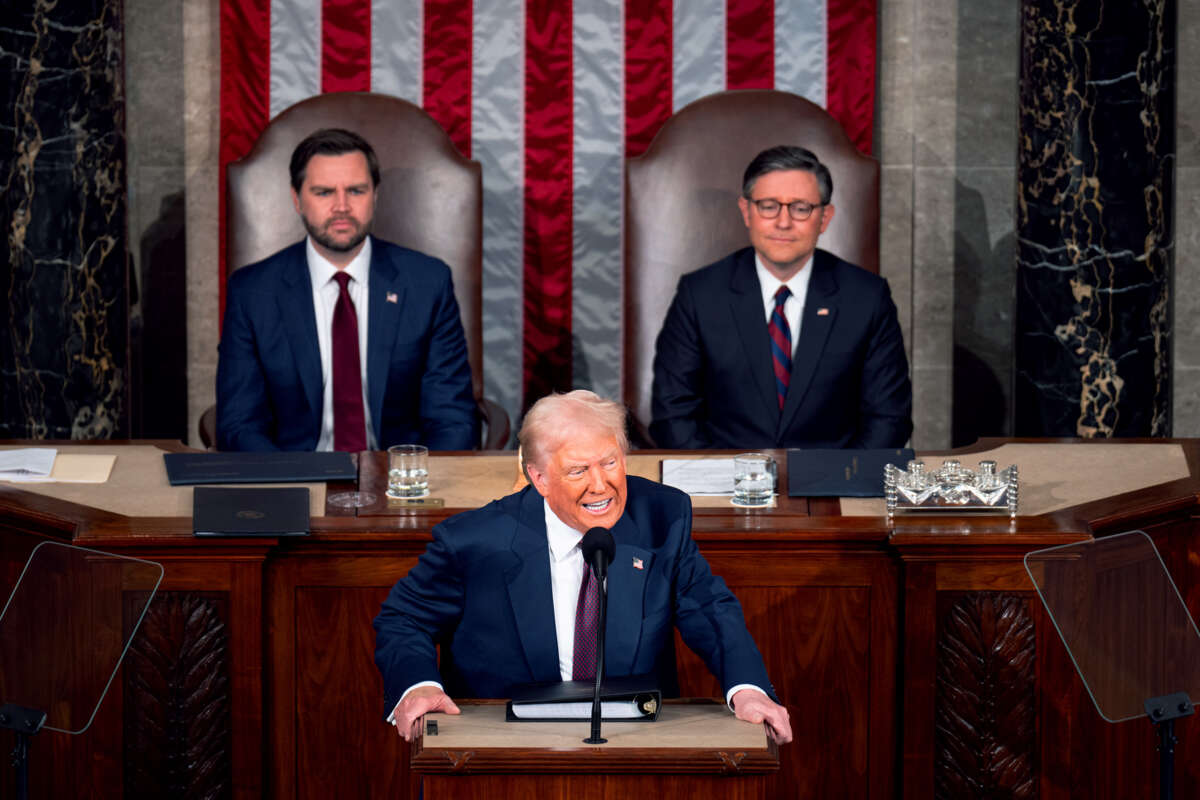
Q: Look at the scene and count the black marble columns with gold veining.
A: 2